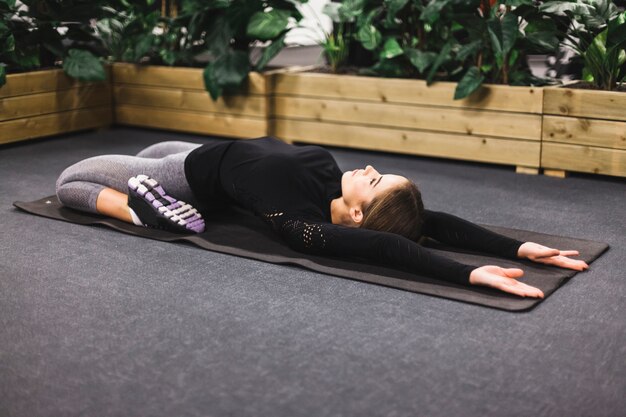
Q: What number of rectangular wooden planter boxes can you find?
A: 4